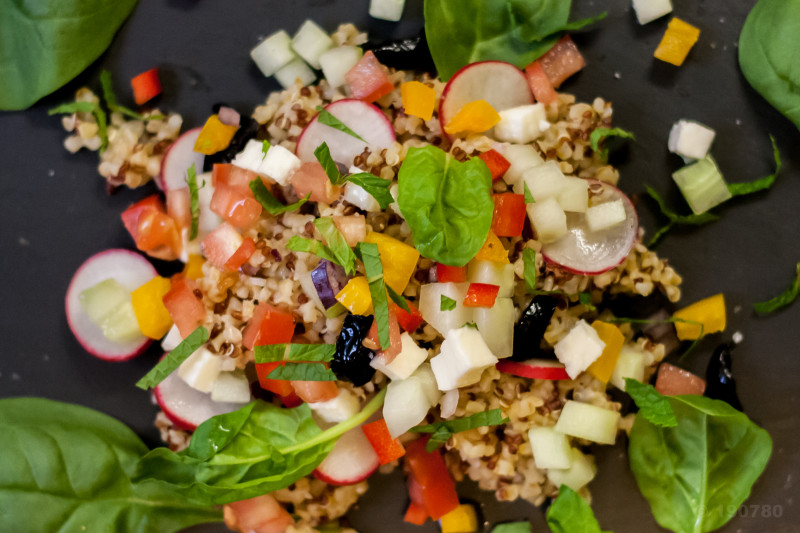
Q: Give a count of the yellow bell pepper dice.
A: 12